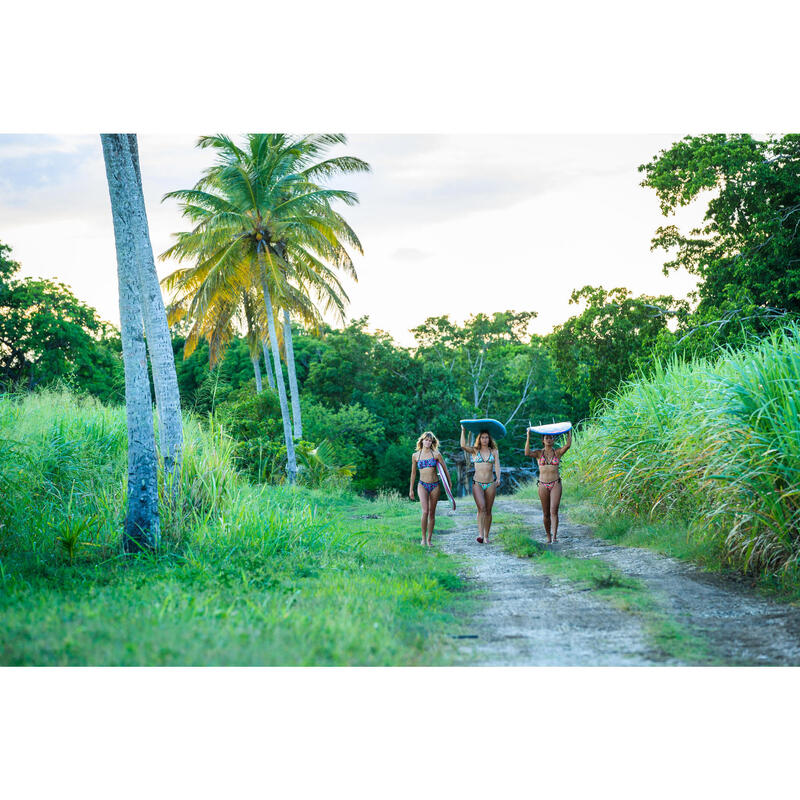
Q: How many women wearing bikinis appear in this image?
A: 3